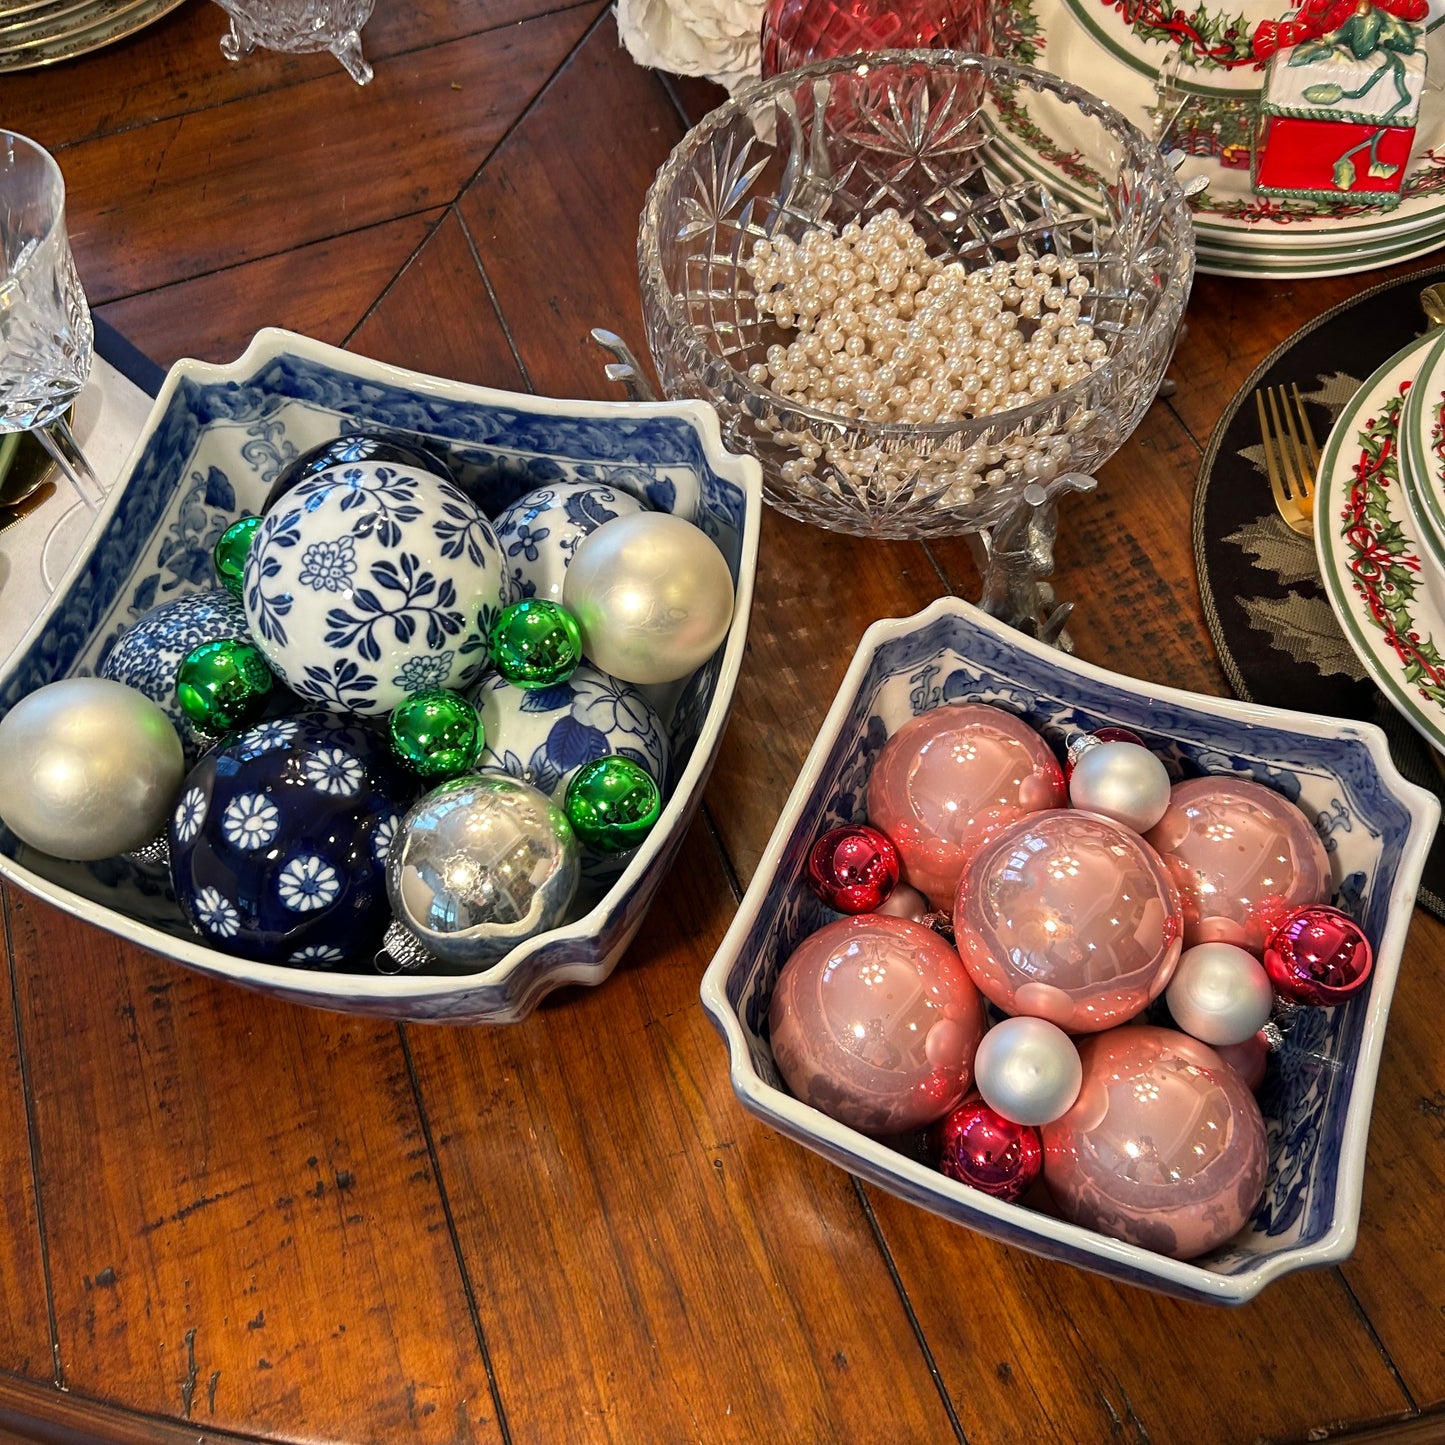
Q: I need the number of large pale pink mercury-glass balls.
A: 5